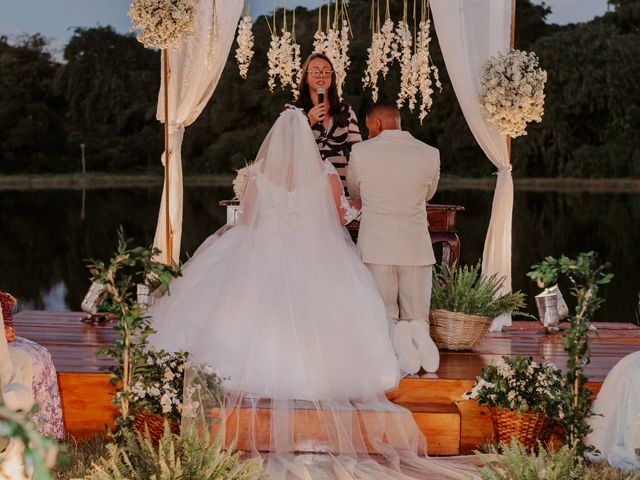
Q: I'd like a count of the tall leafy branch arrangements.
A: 2